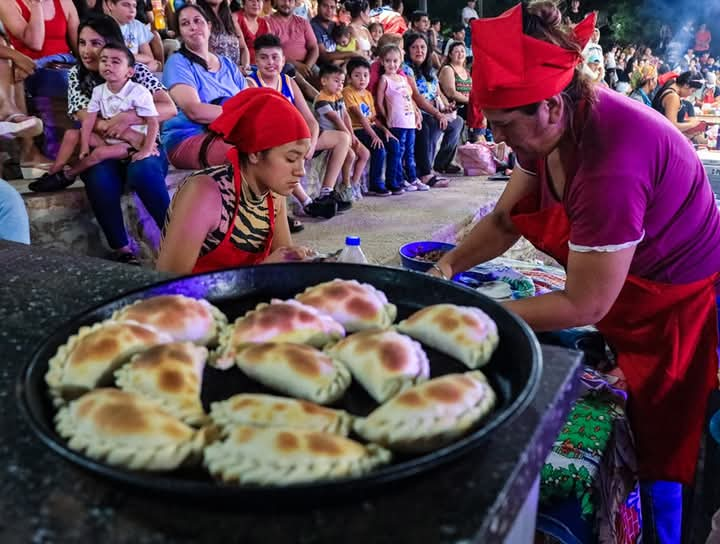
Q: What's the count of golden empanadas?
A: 12